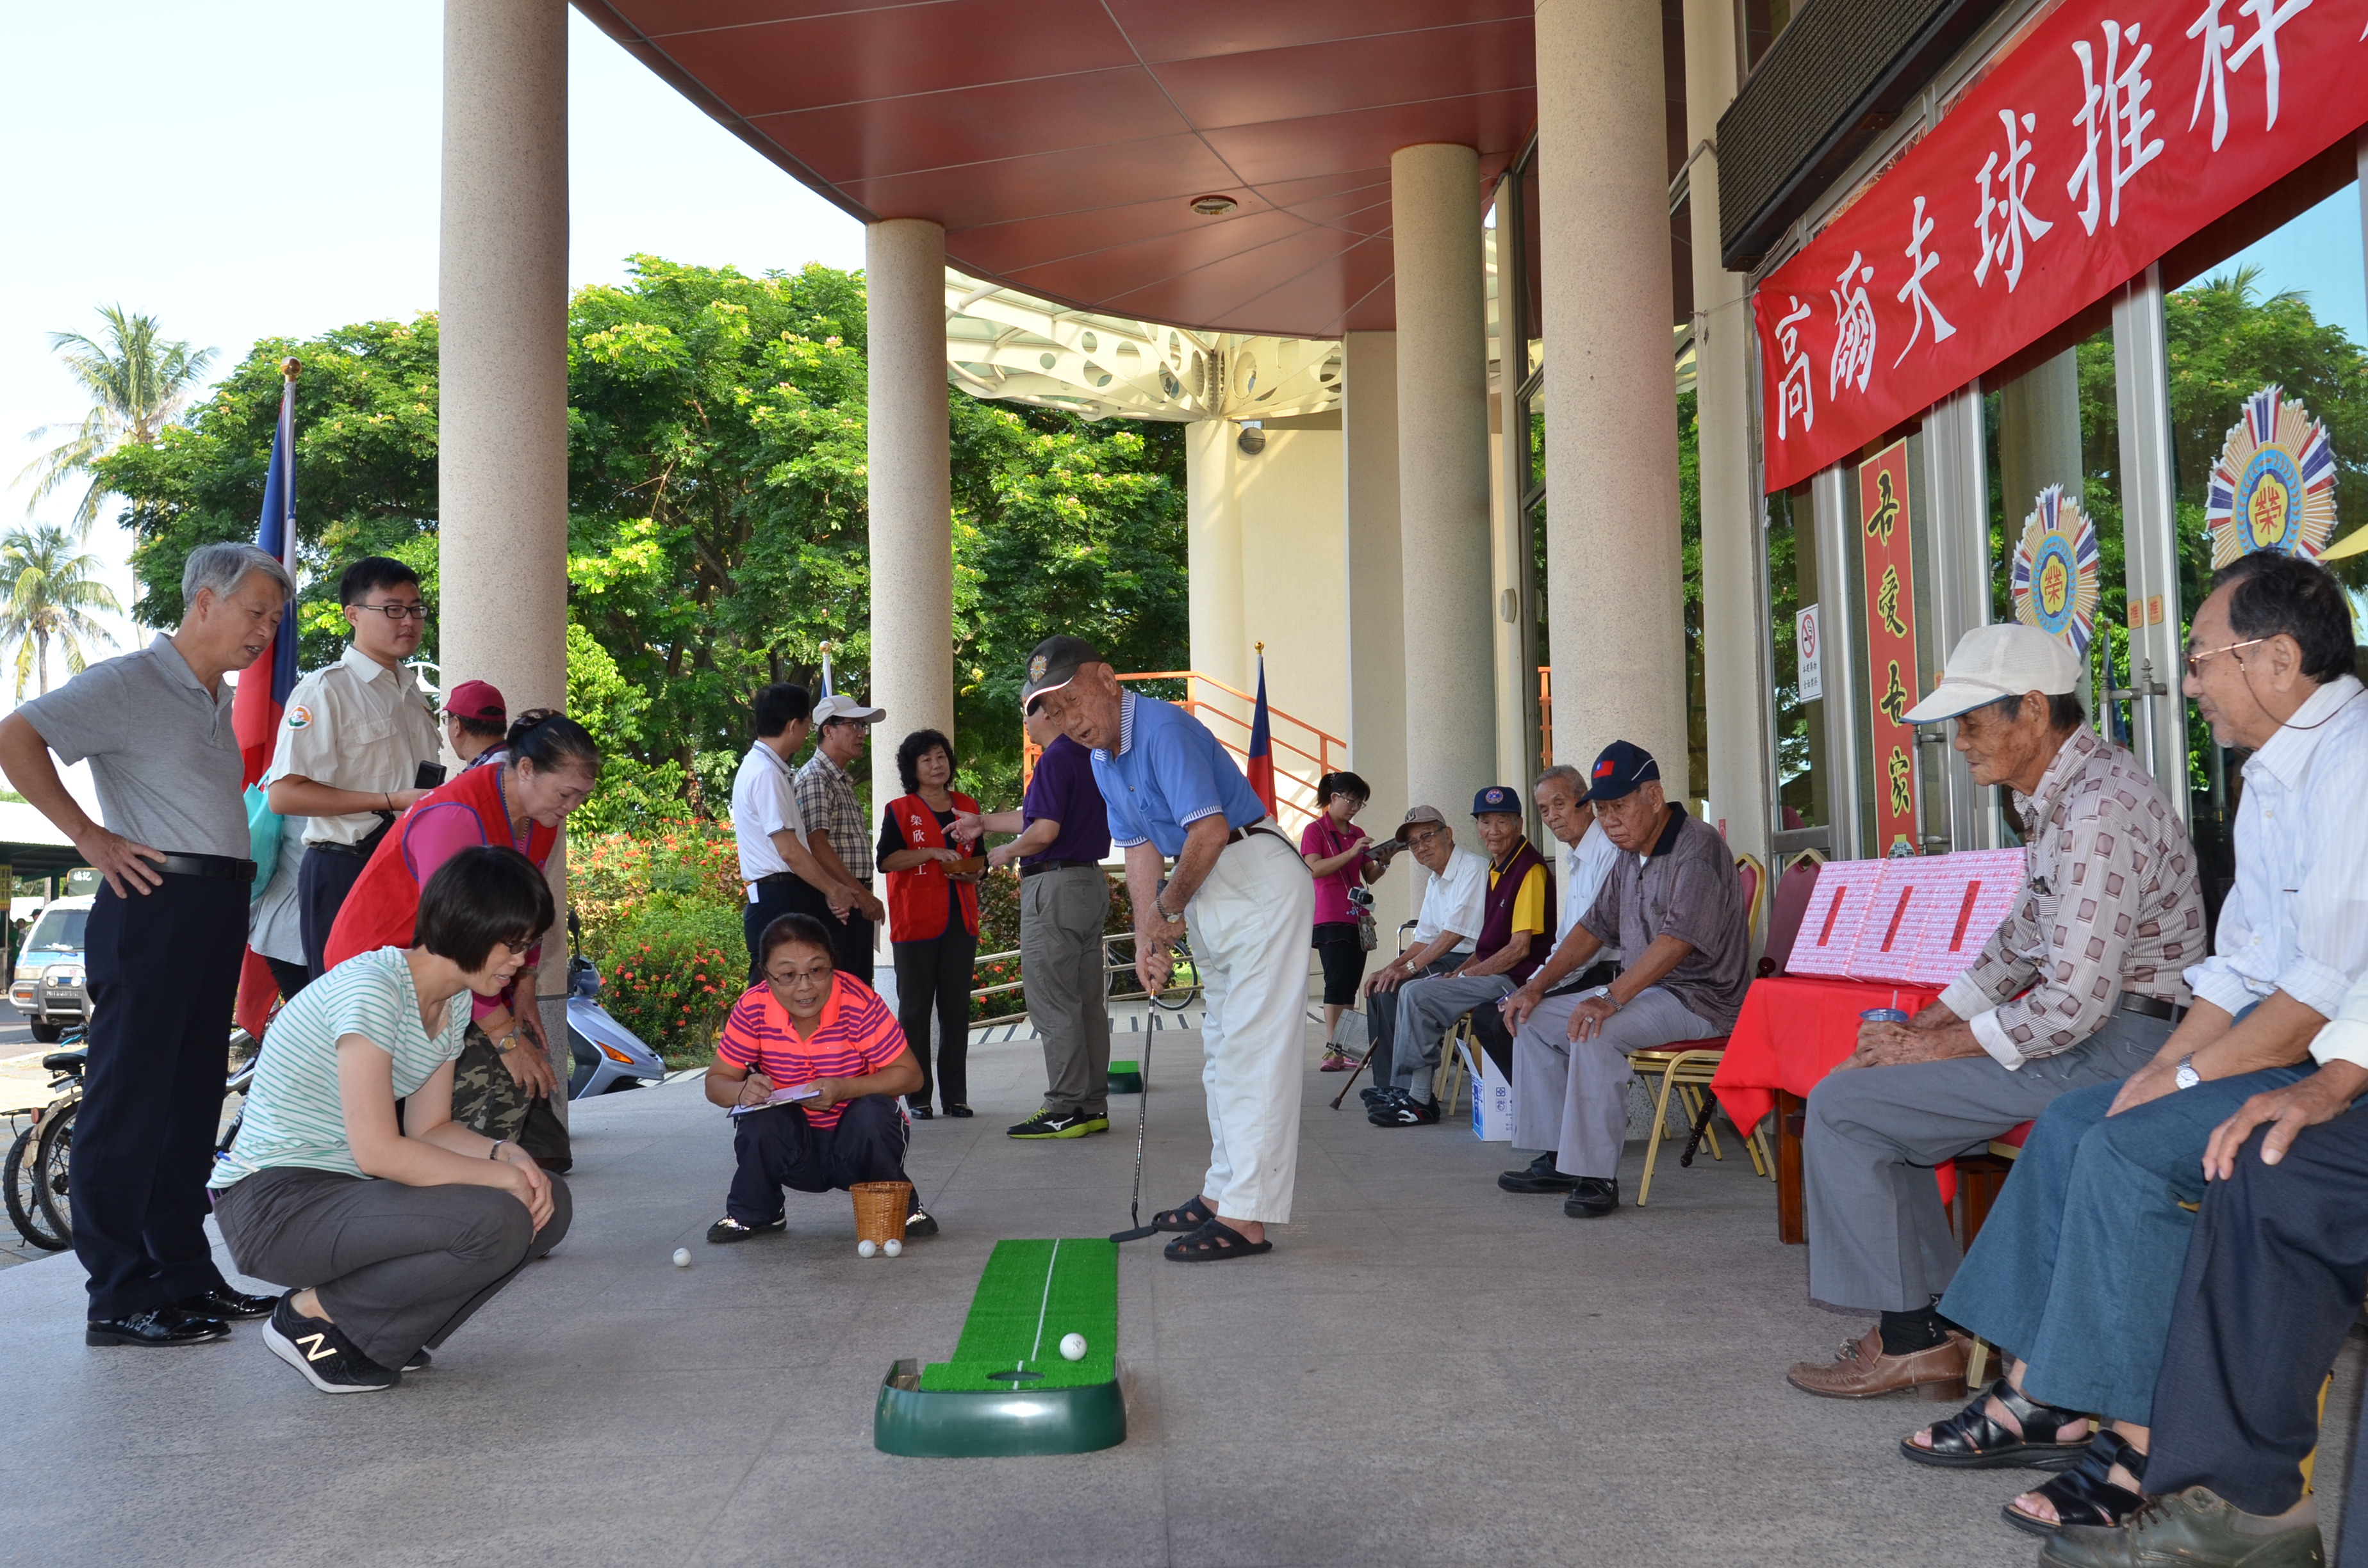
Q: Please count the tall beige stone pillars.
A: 4